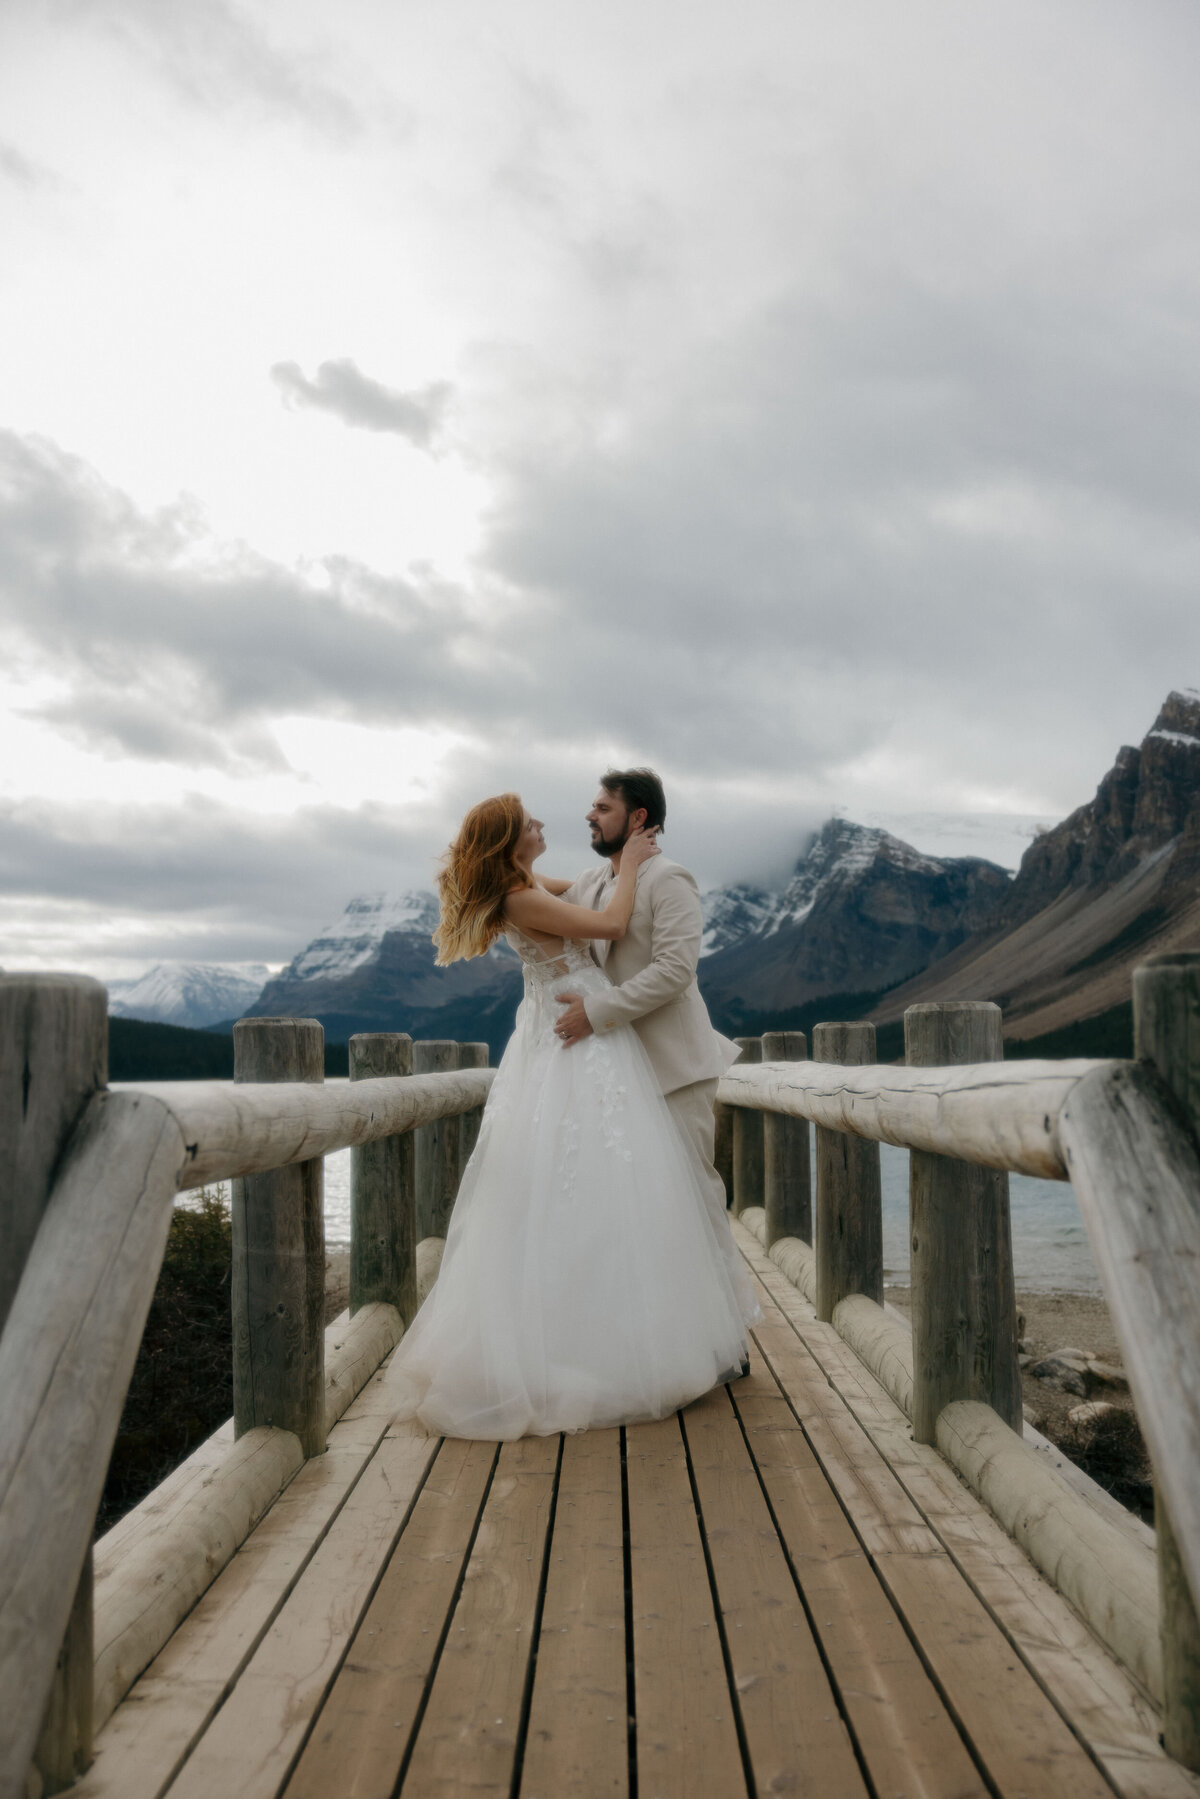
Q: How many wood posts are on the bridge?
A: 10